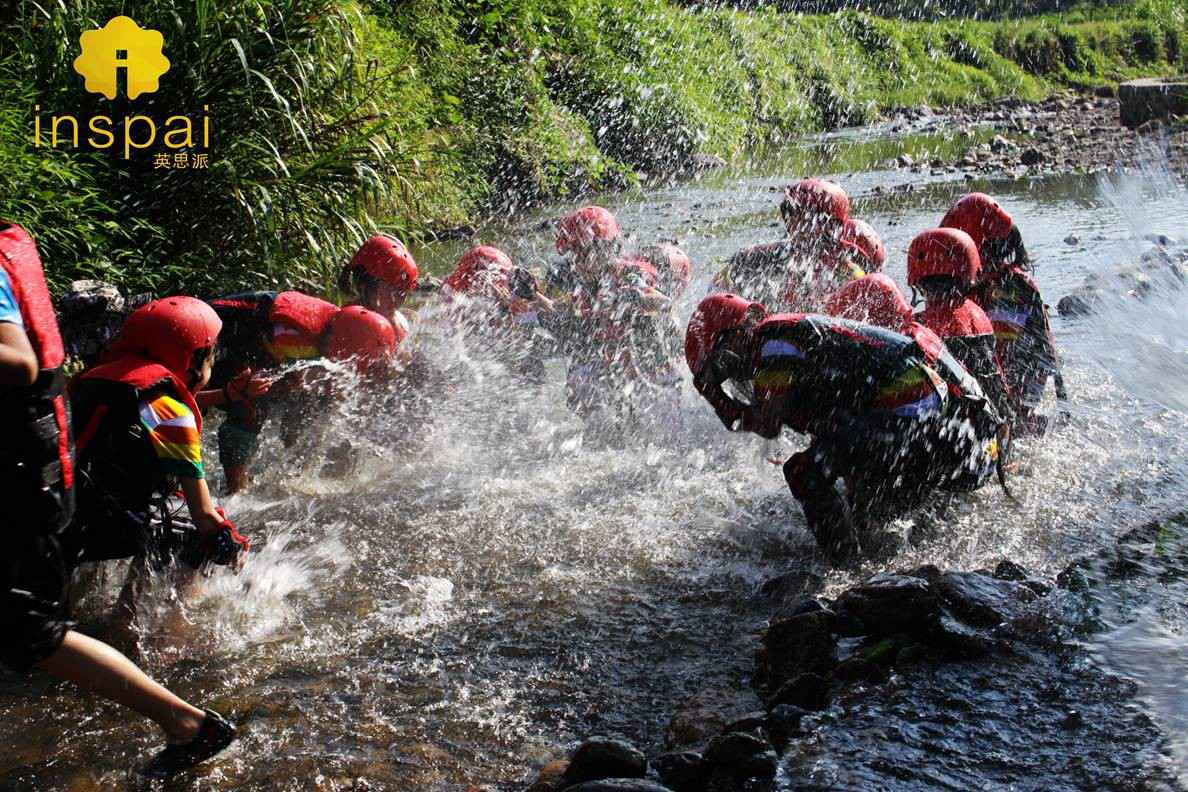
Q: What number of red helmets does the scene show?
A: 12